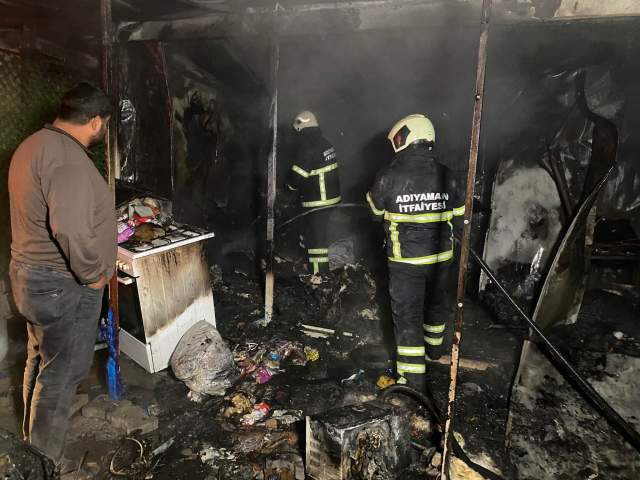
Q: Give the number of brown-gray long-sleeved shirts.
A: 1